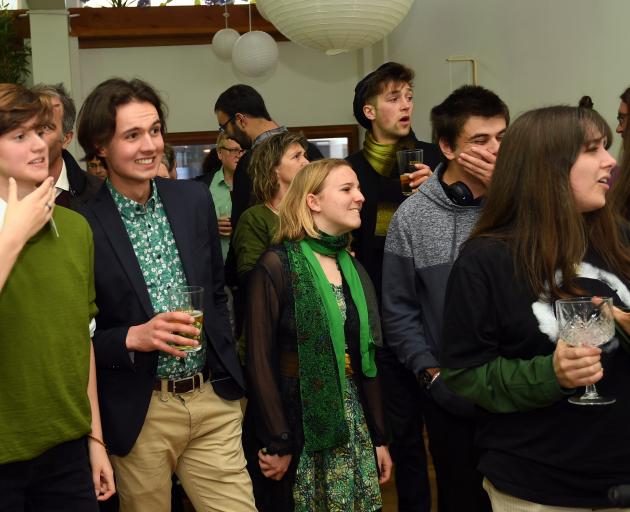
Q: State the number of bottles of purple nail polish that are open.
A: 0